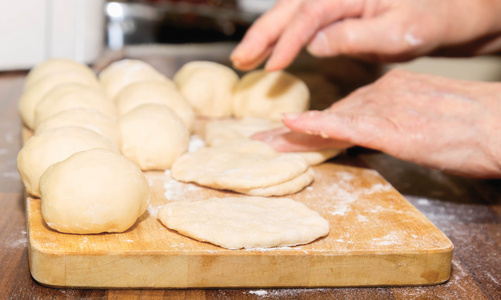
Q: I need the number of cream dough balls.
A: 11